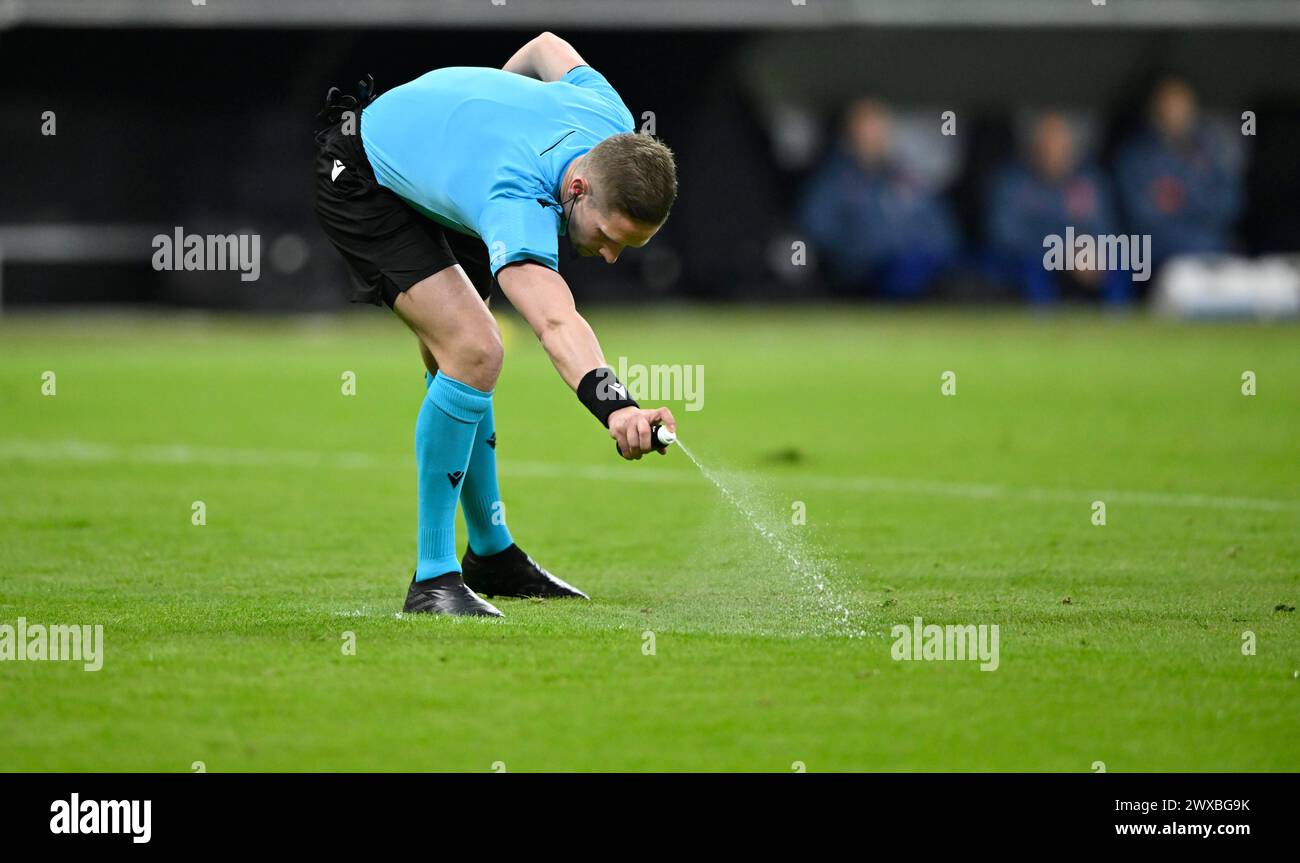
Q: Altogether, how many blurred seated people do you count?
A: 3